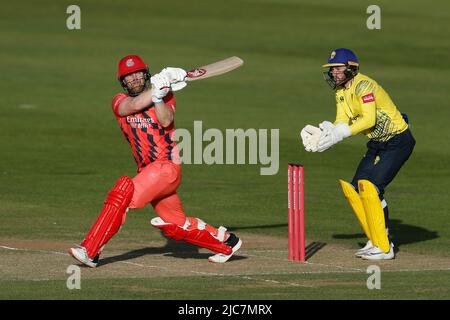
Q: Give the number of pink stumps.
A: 3